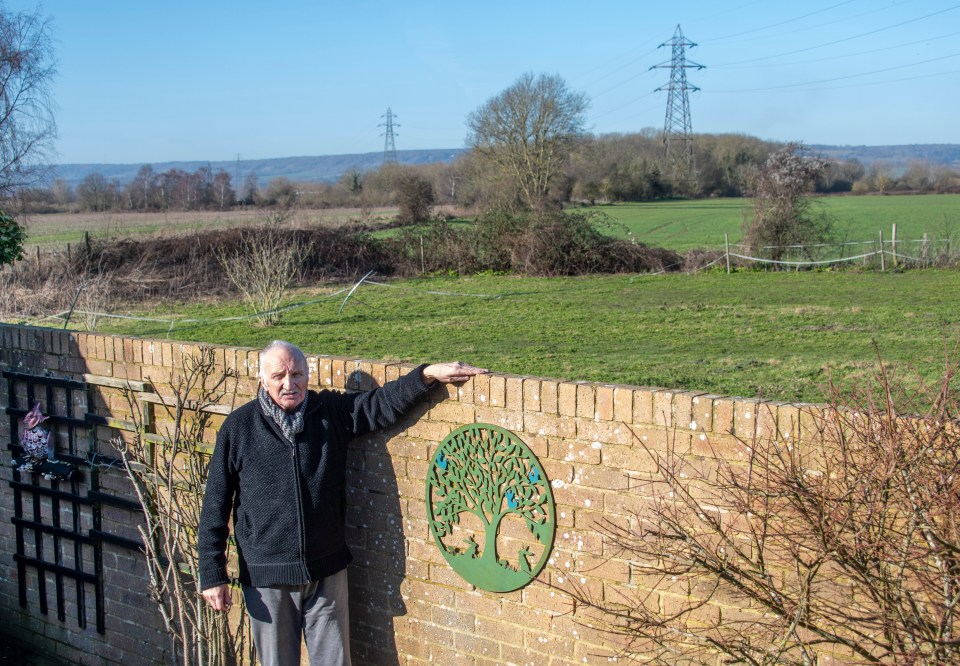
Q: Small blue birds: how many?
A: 3